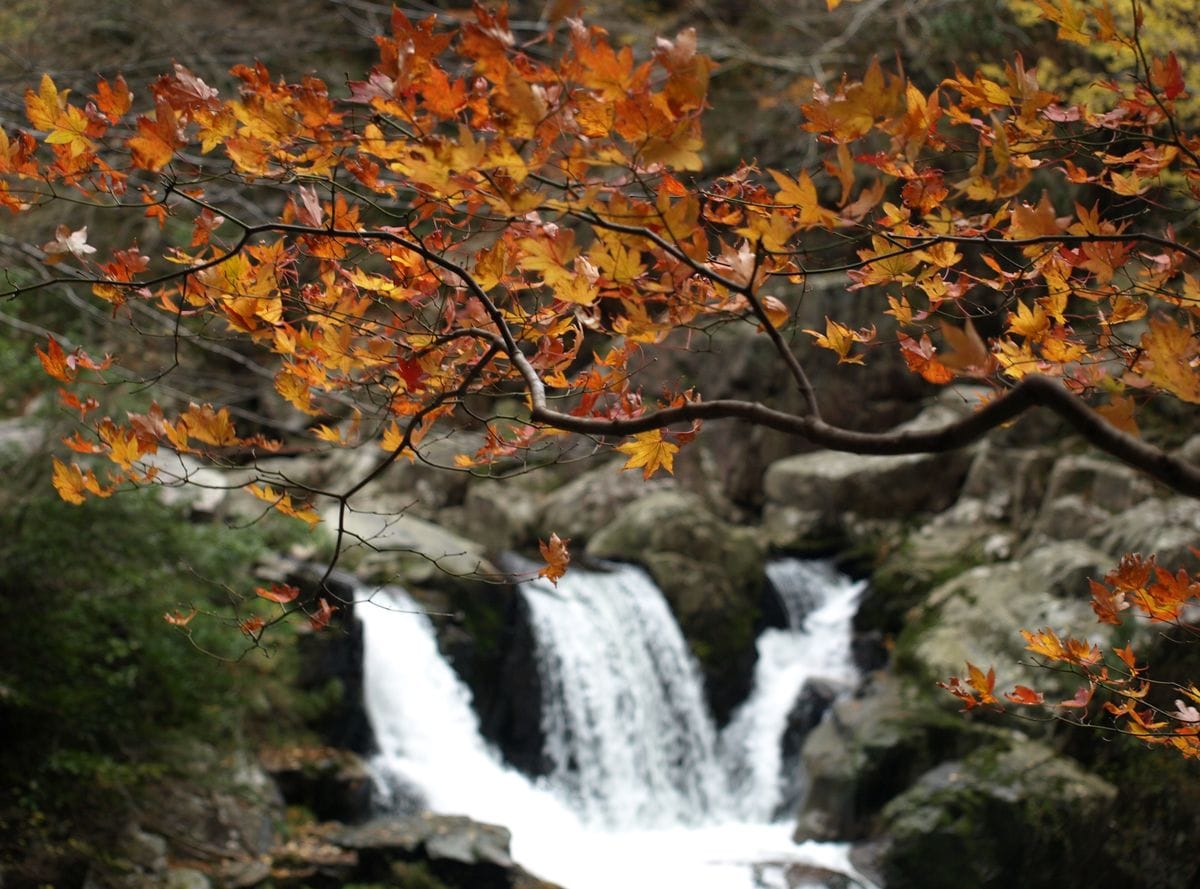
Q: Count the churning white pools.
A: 1